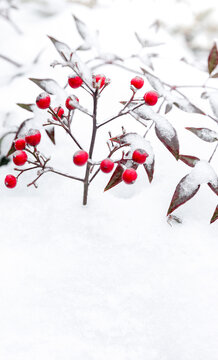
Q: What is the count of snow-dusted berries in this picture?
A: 15